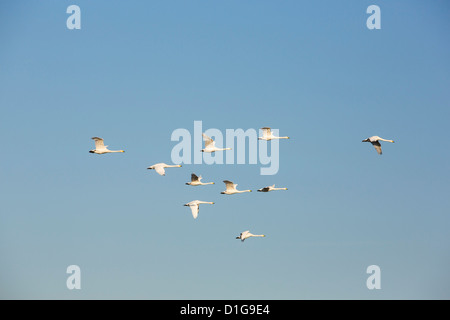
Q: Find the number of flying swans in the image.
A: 10